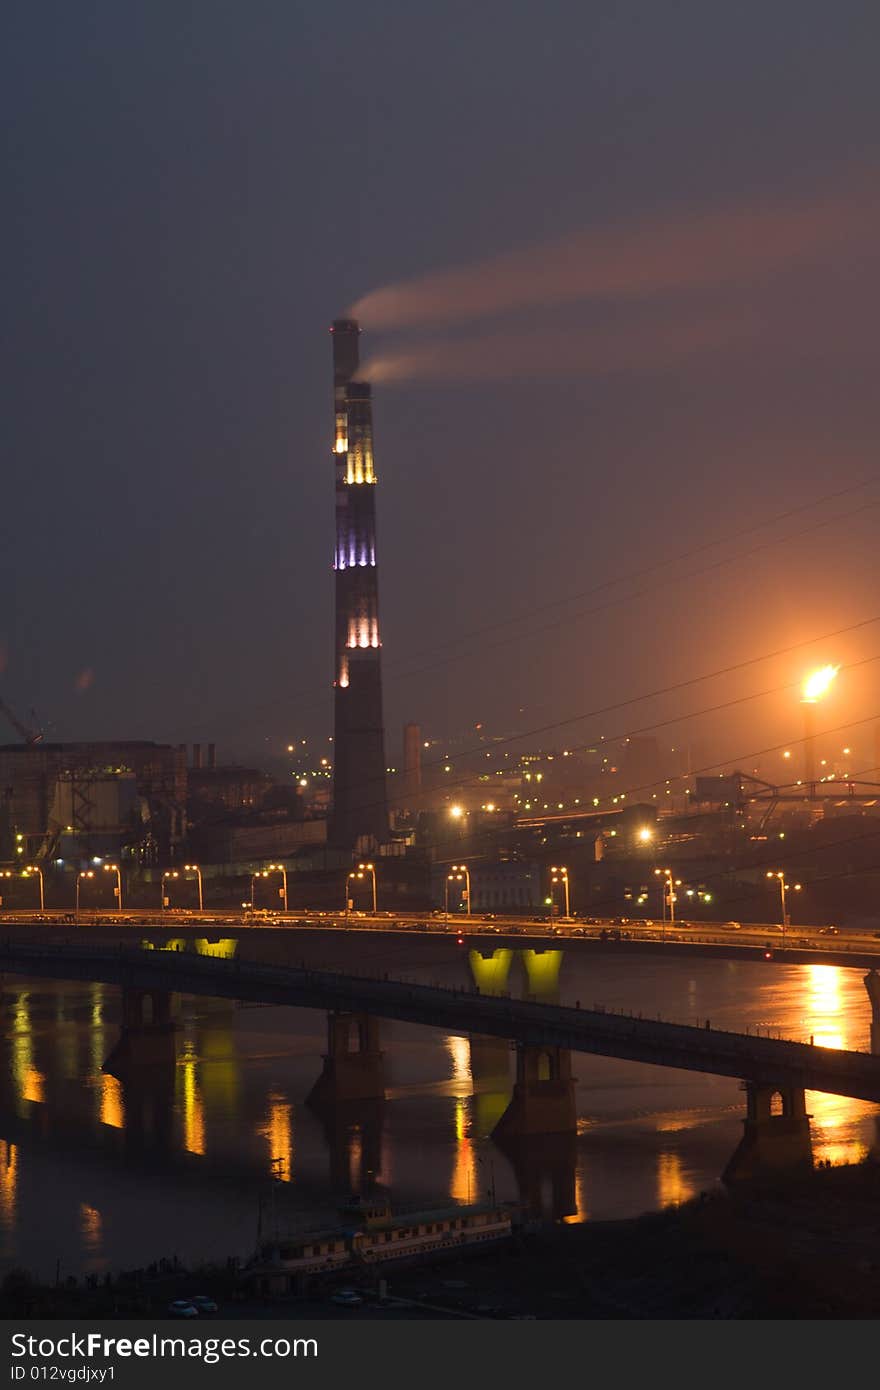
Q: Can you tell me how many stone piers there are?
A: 4